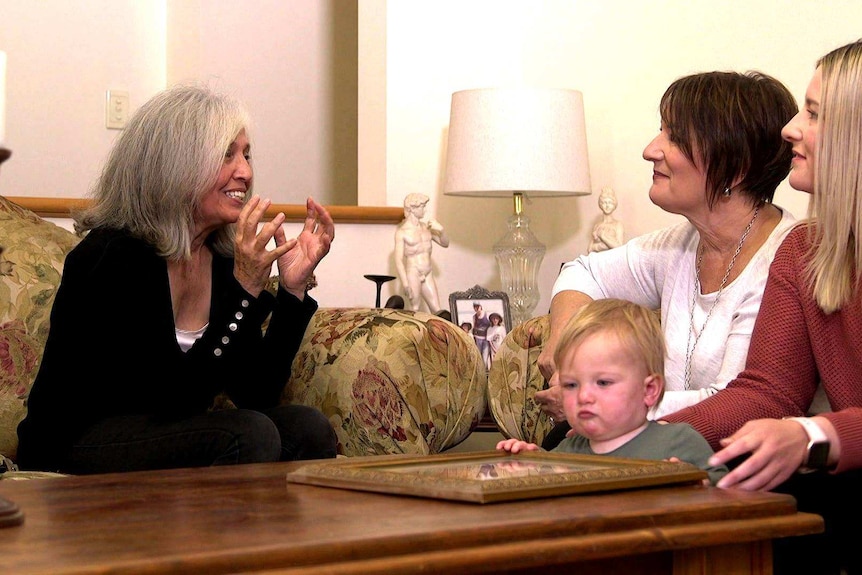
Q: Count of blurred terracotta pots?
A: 0